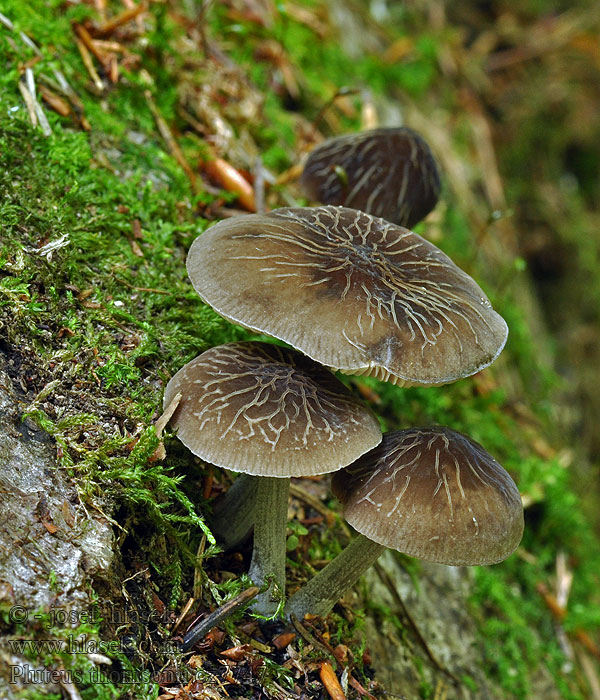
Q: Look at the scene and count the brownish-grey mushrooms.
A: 4